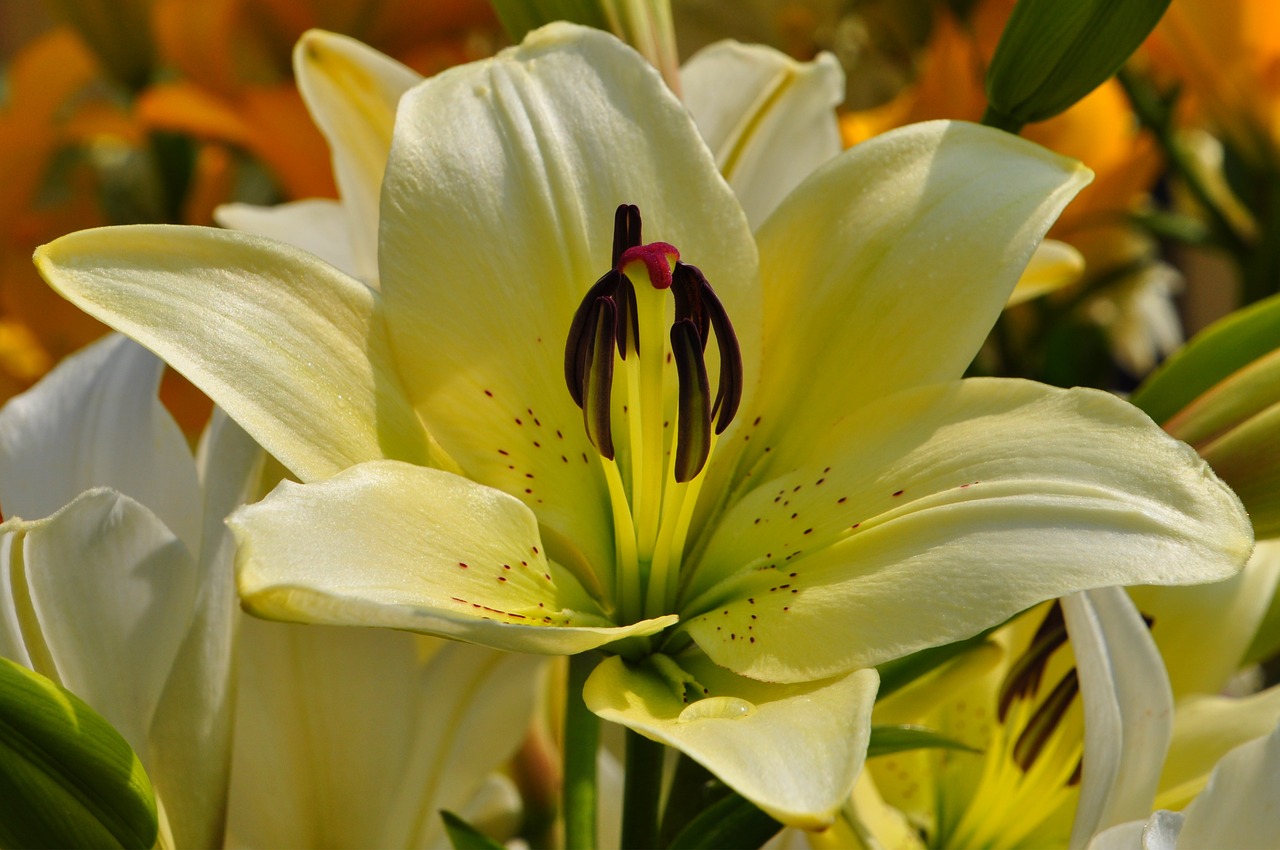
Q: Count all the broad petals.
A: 6